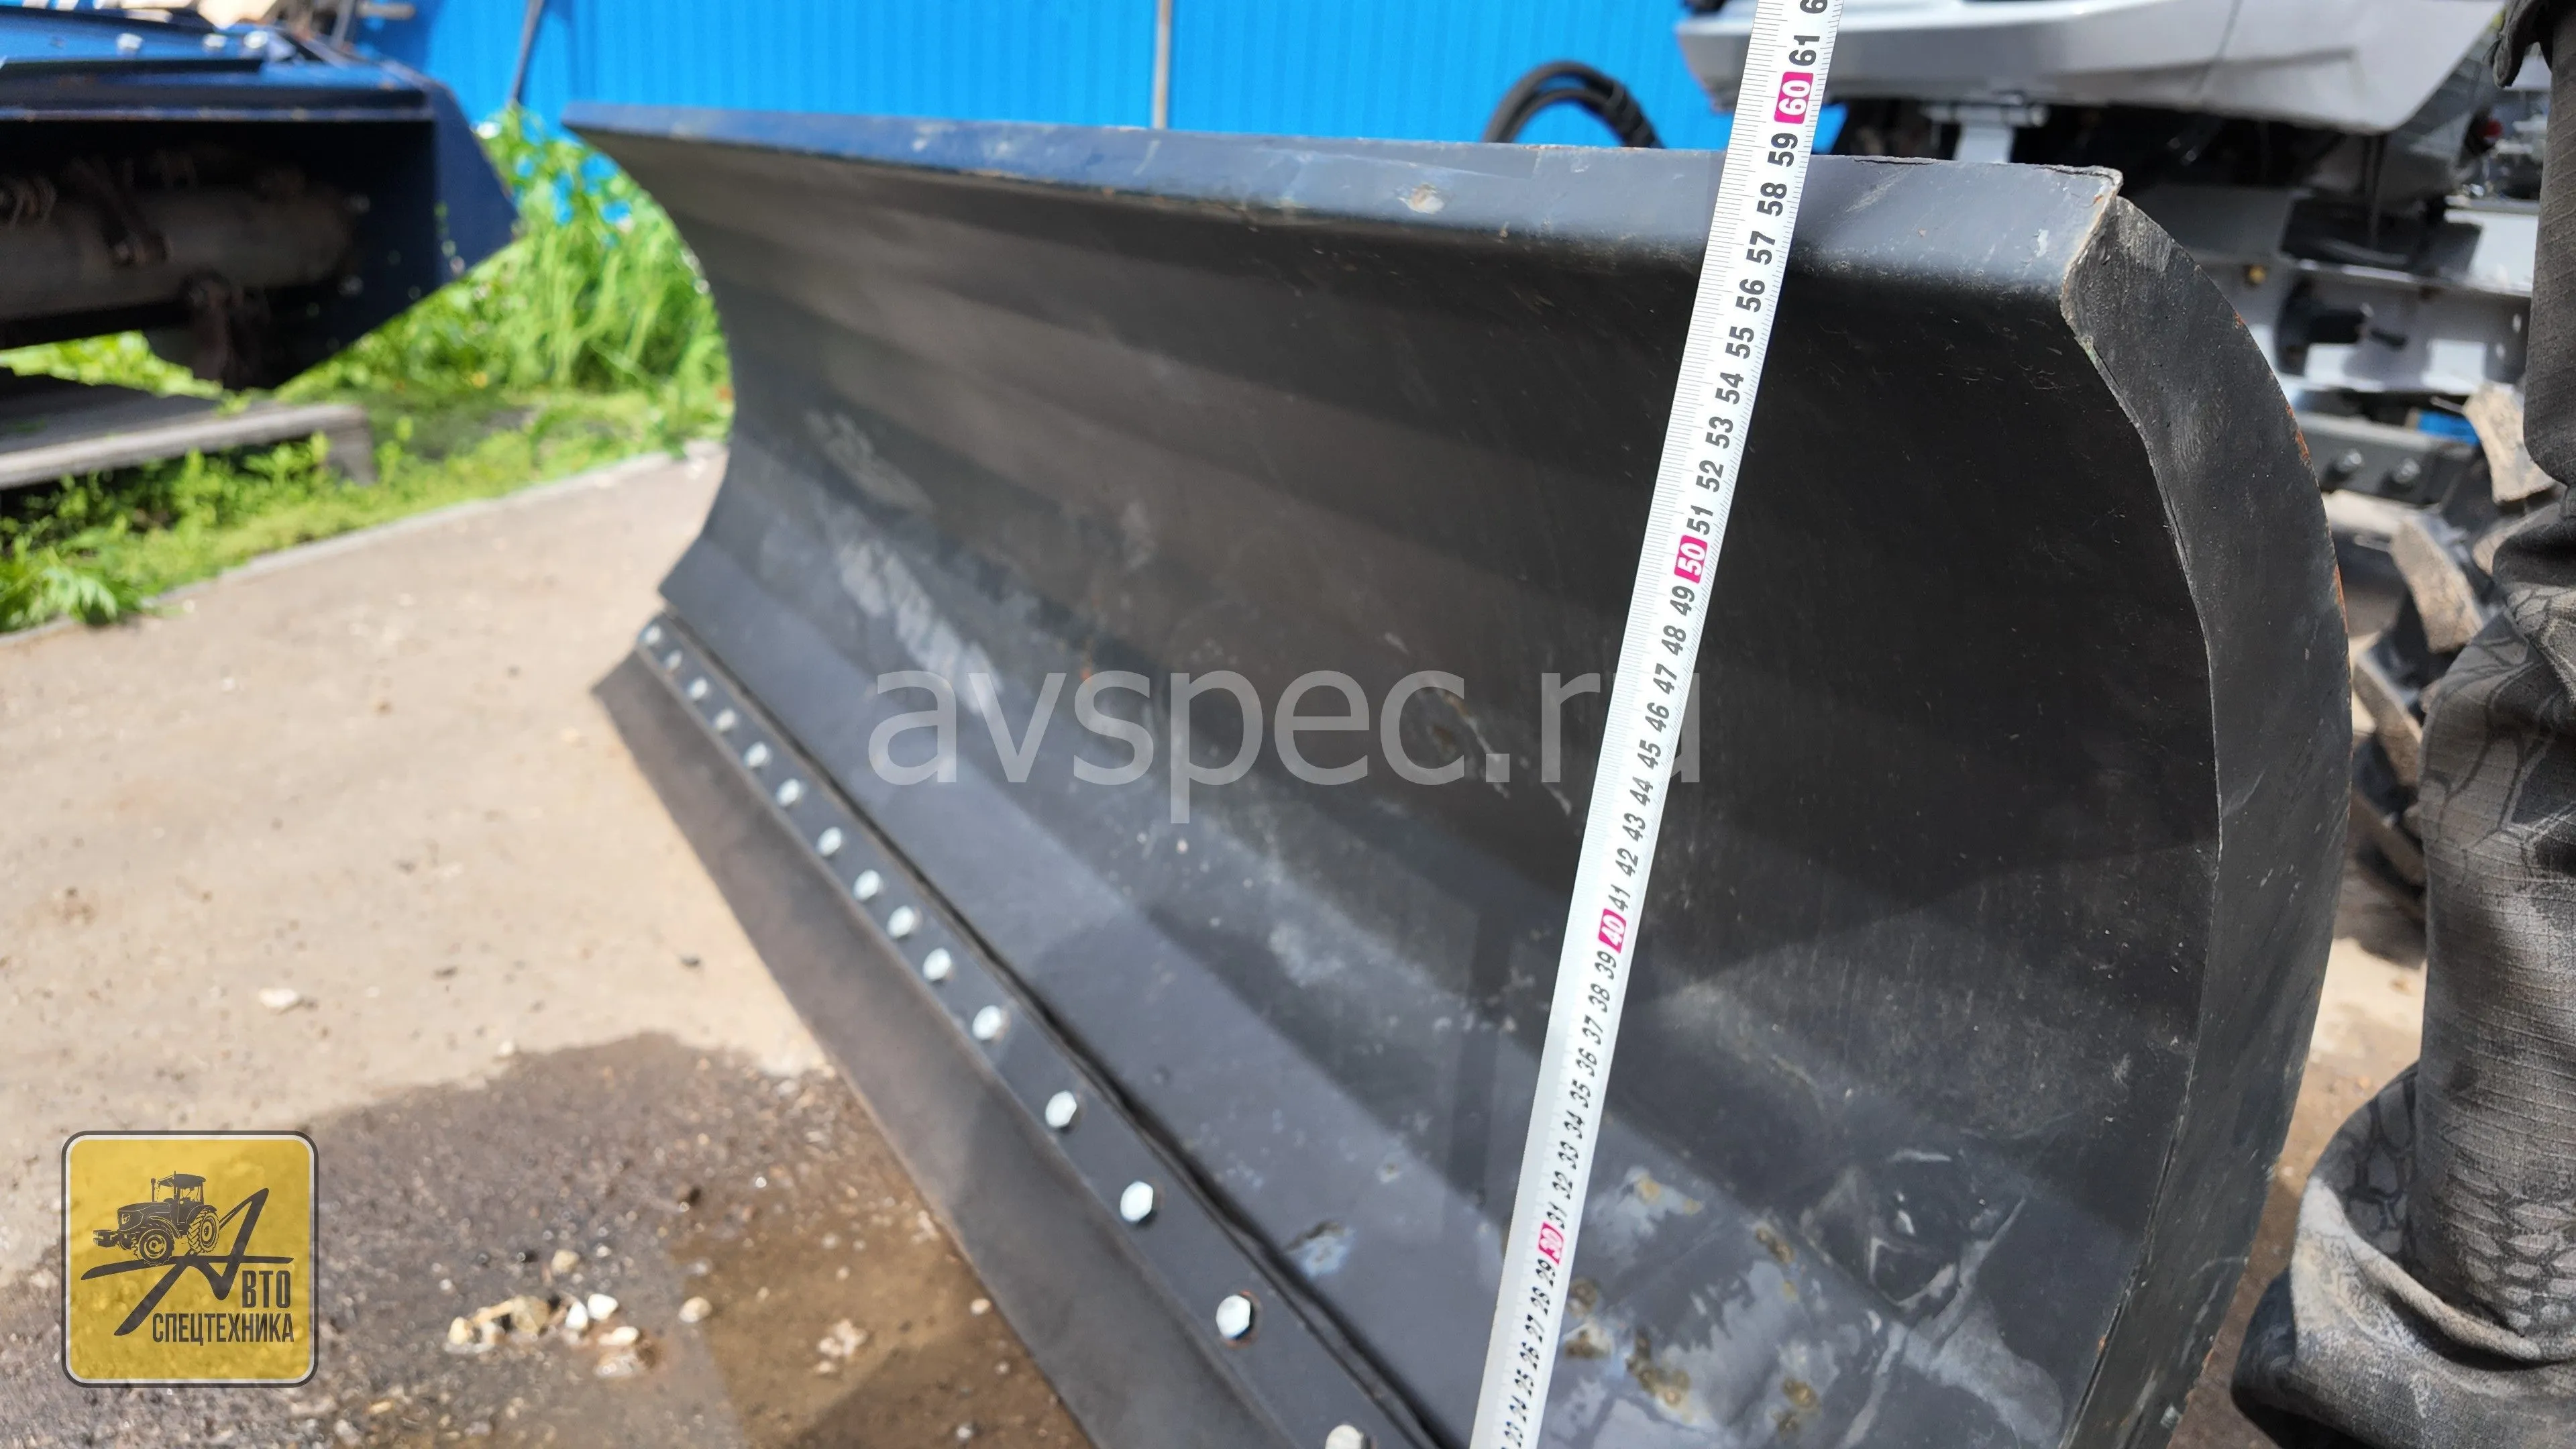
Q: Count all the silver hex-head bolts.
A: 15